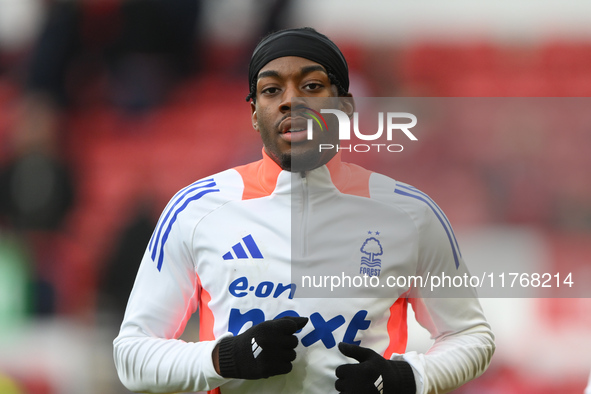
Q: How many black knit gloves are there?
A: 2